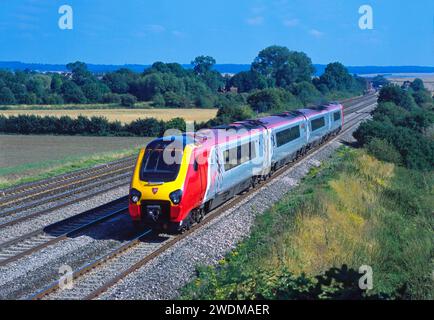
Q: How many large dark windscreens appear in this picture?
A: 1